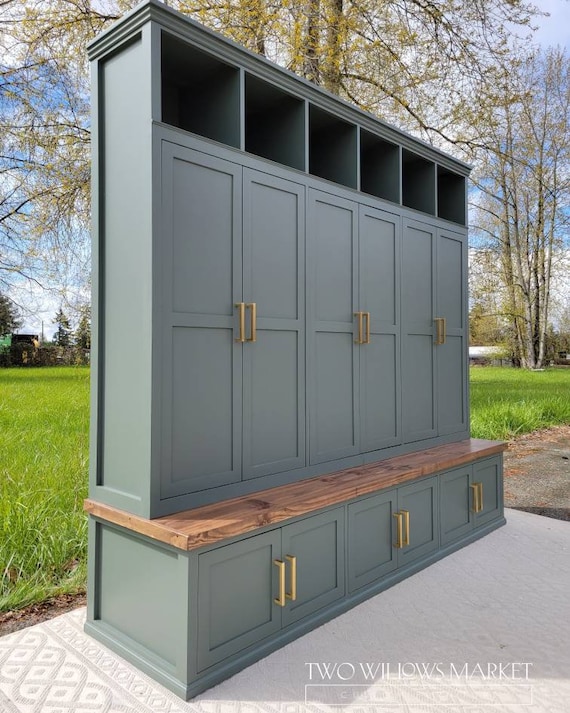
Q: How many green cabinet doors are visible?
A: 12